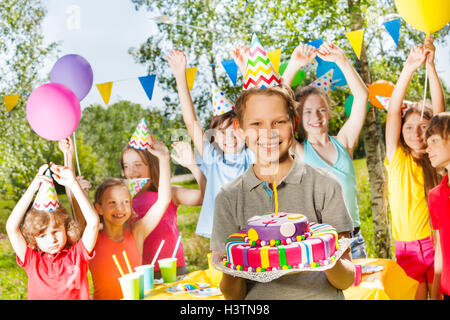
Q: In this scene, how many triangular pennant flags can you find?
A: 9